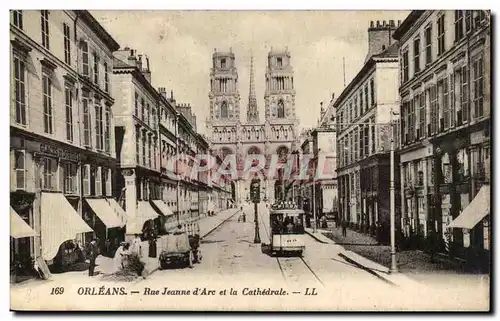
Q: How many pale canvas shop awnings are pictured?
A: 6